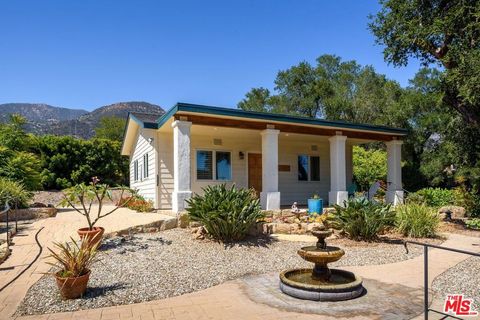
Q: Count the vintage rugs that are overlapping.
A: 0